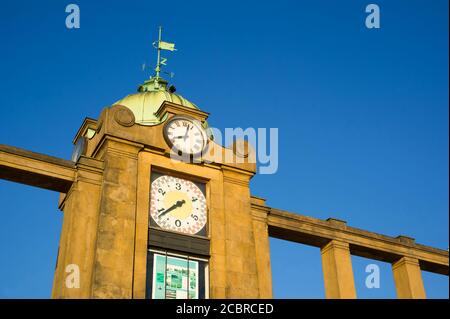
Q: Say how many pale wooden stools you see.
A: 0